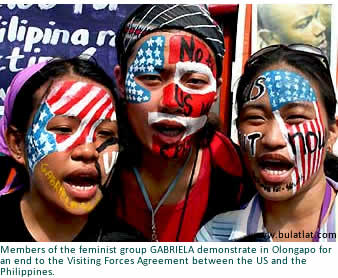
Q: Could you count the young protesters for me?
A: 3